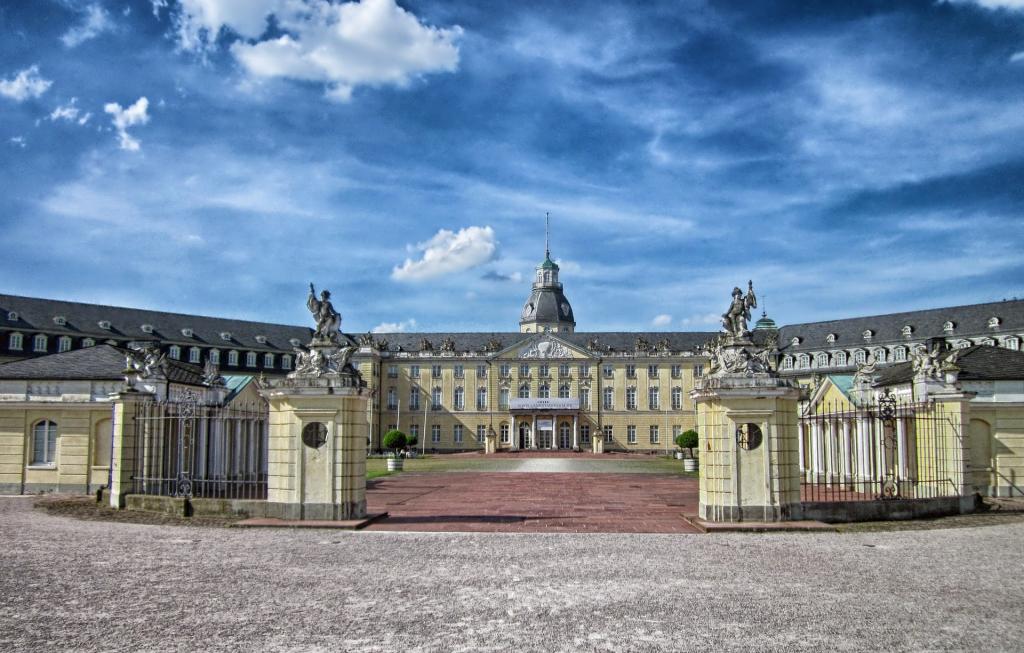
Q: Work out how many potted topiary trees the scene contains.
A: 4